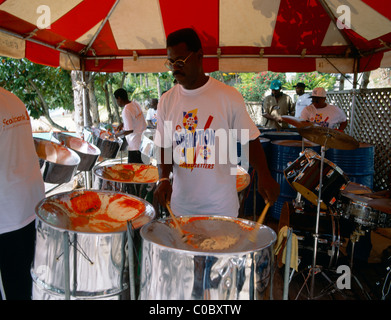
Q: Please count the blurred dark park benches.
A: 0